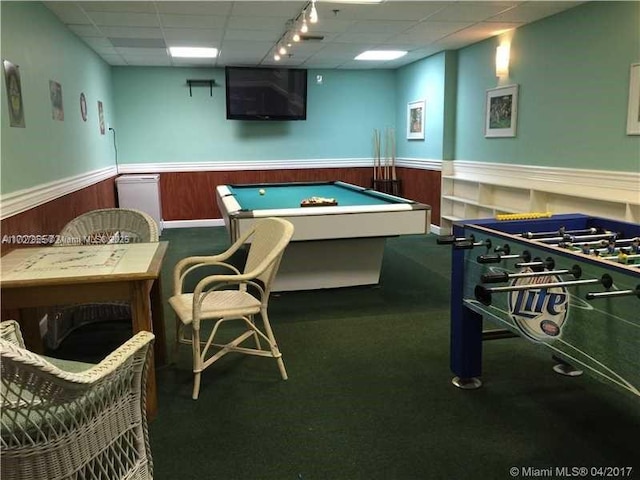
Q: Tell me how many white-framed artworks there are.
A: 3